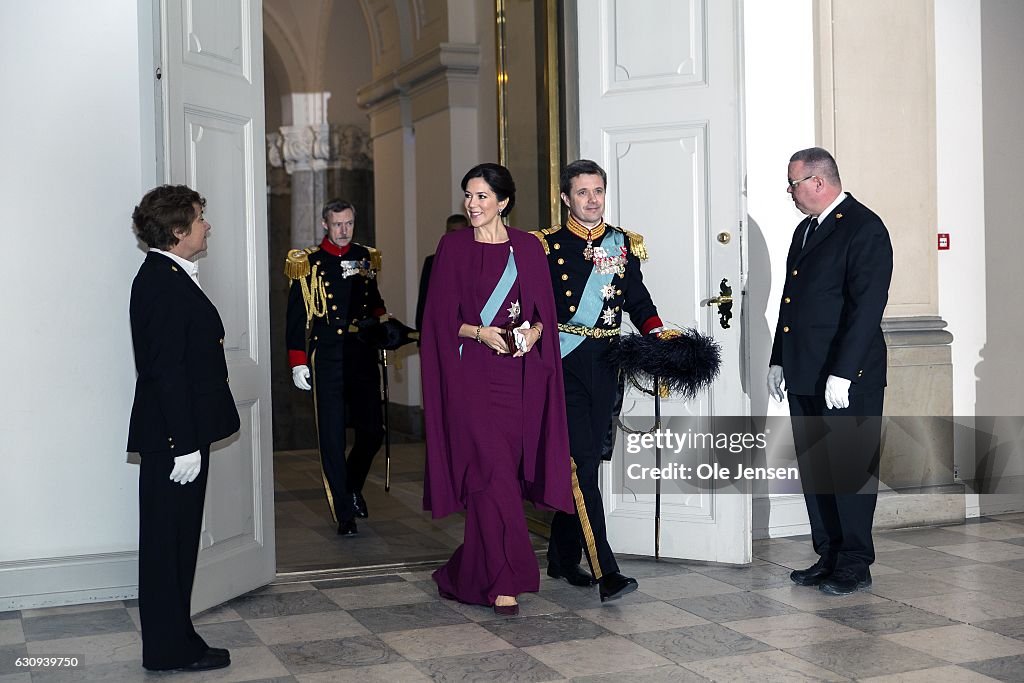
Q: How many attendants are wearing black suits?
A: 2